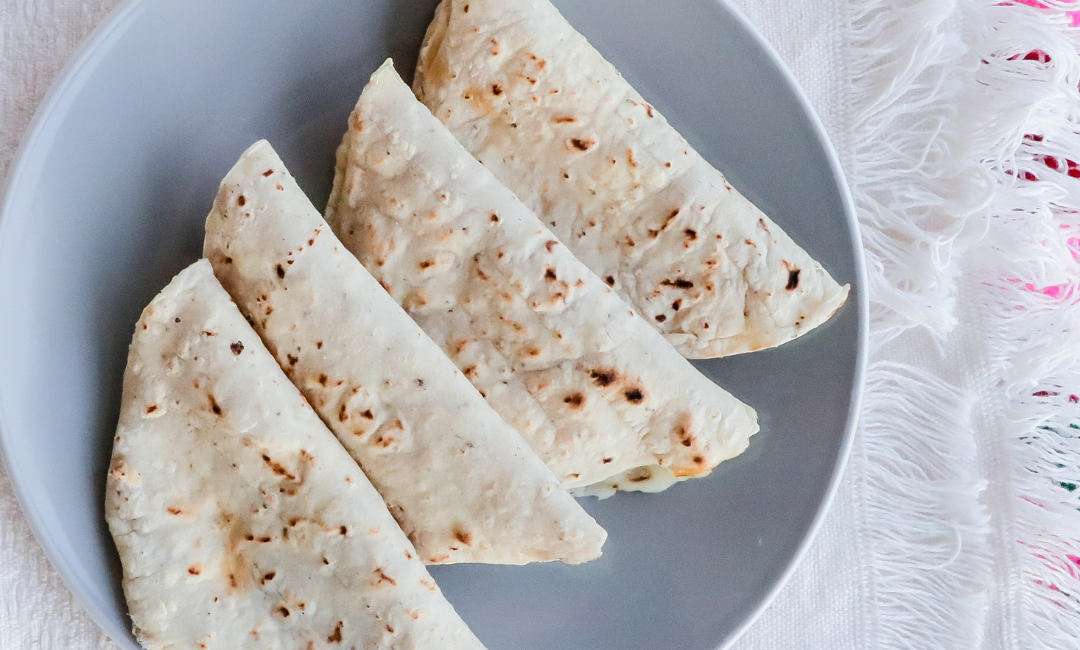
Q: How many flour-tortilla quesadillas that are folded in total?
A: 4